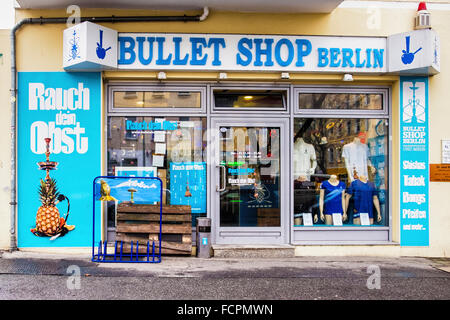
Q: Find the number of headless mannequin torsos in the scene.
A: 5